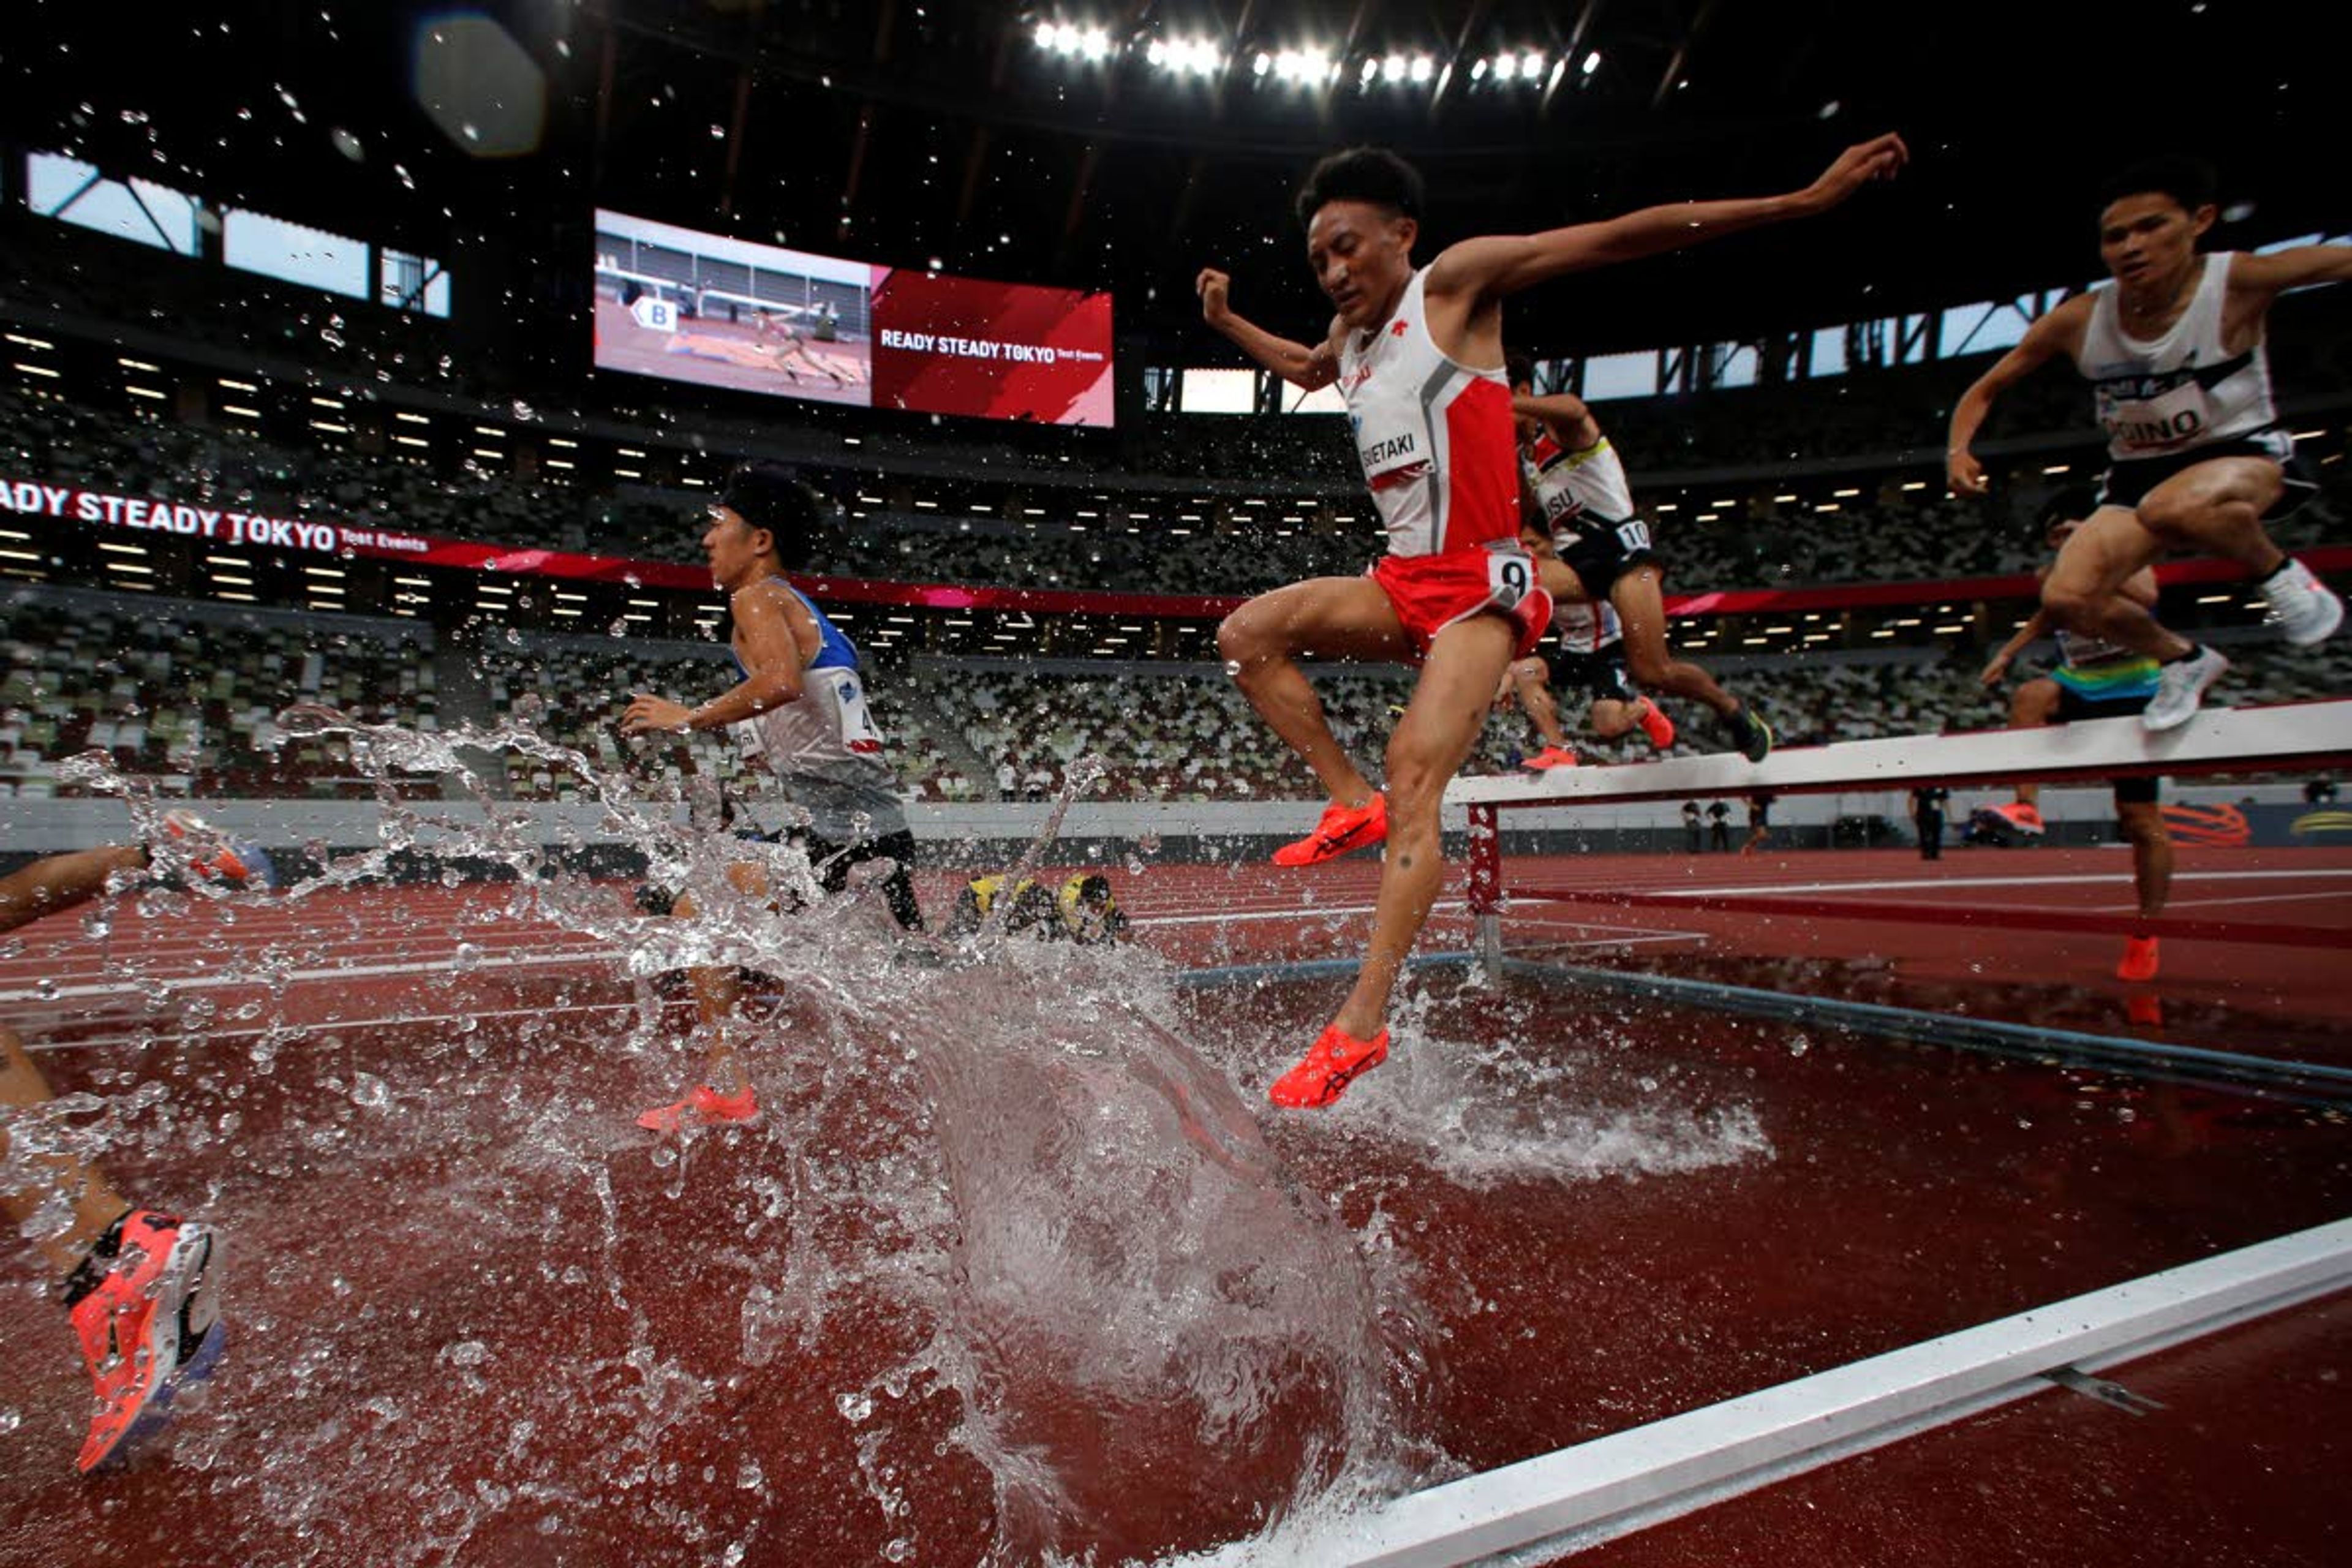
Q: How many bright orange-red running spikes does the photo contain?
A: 9